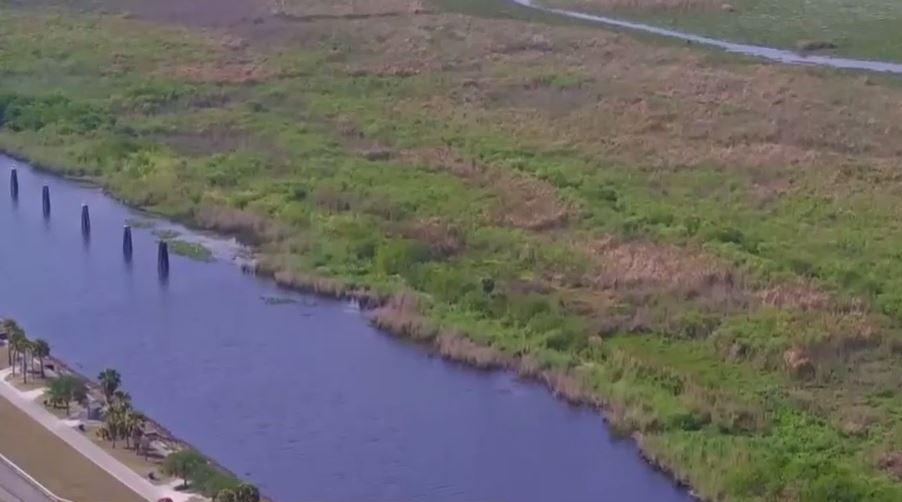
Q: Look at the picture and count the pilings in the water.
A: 5